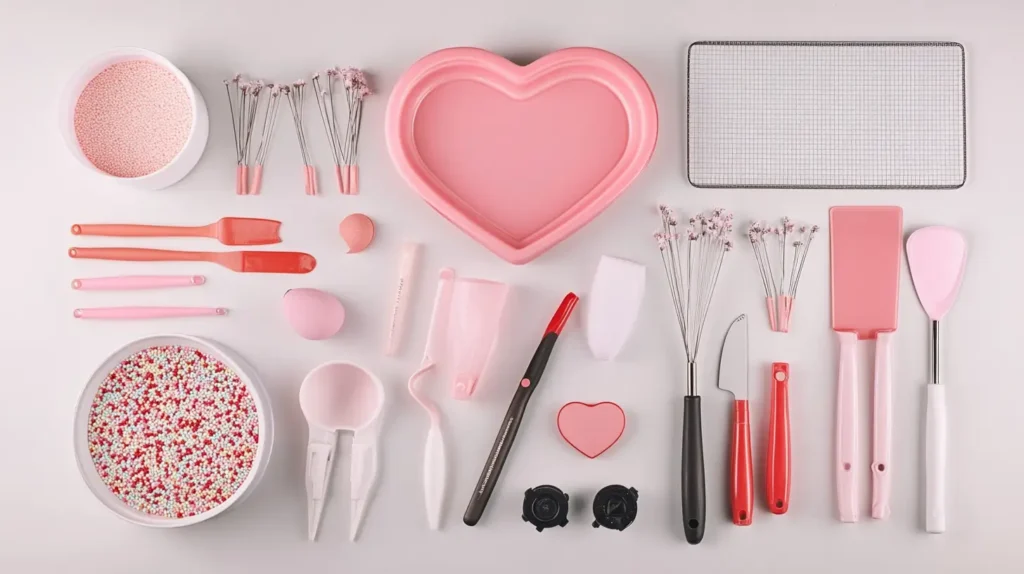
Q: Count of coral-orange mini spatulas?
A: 2